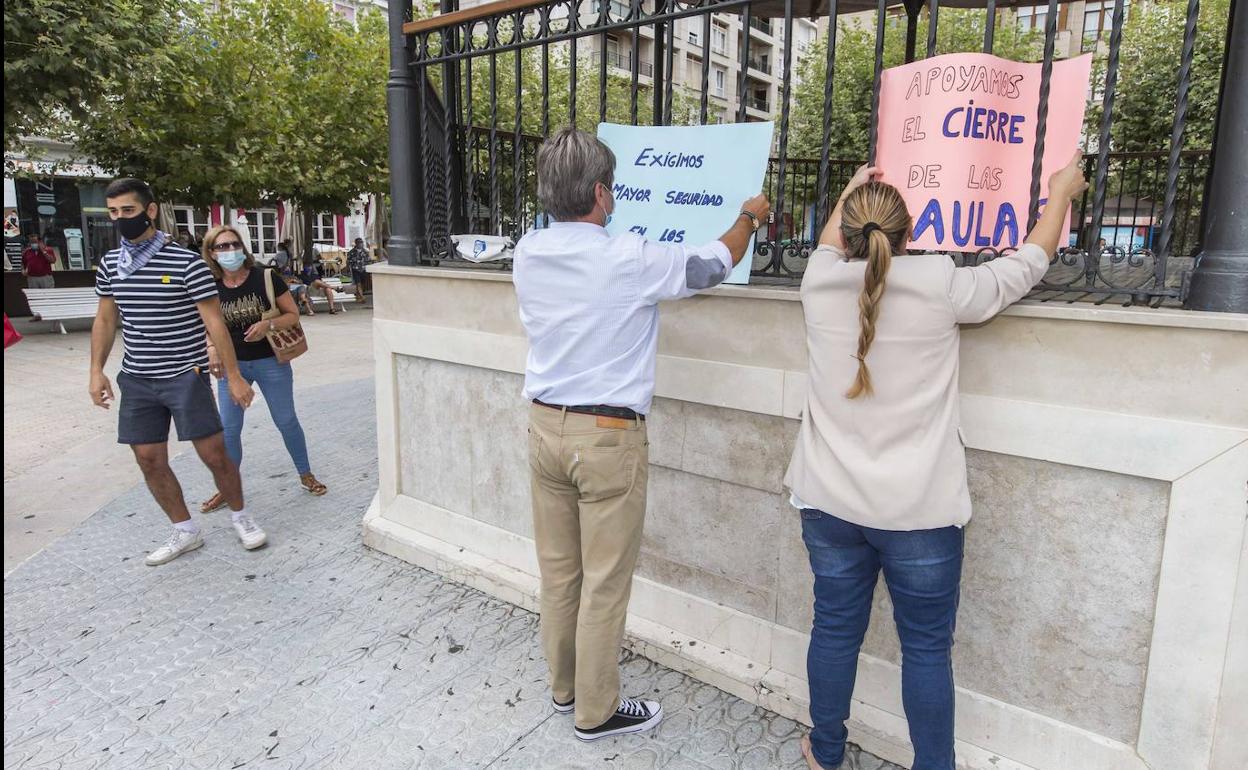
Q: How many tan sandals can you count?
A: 2